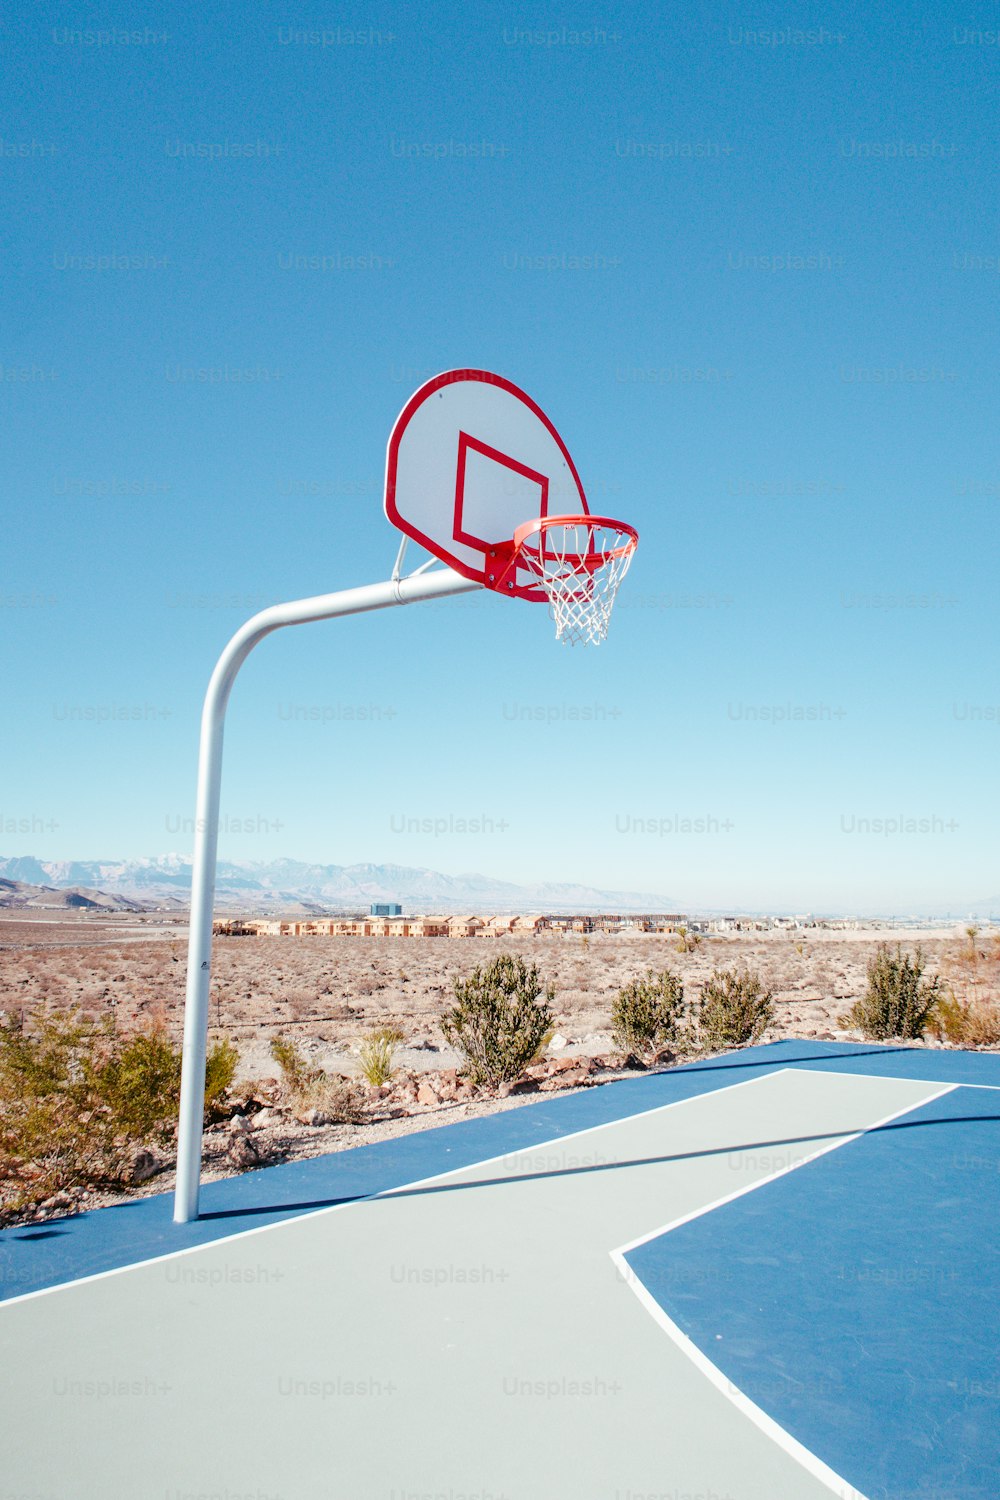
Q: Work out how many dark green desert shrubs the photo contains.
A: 4